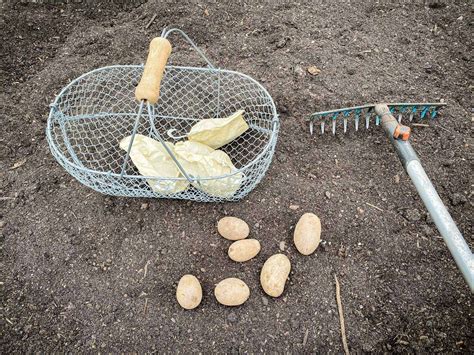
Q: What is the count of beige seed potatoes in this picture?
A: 6